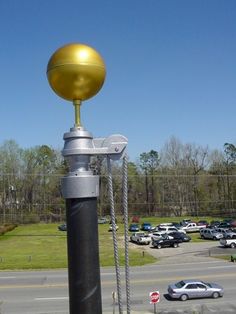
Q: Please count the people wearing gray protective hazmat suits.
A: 0